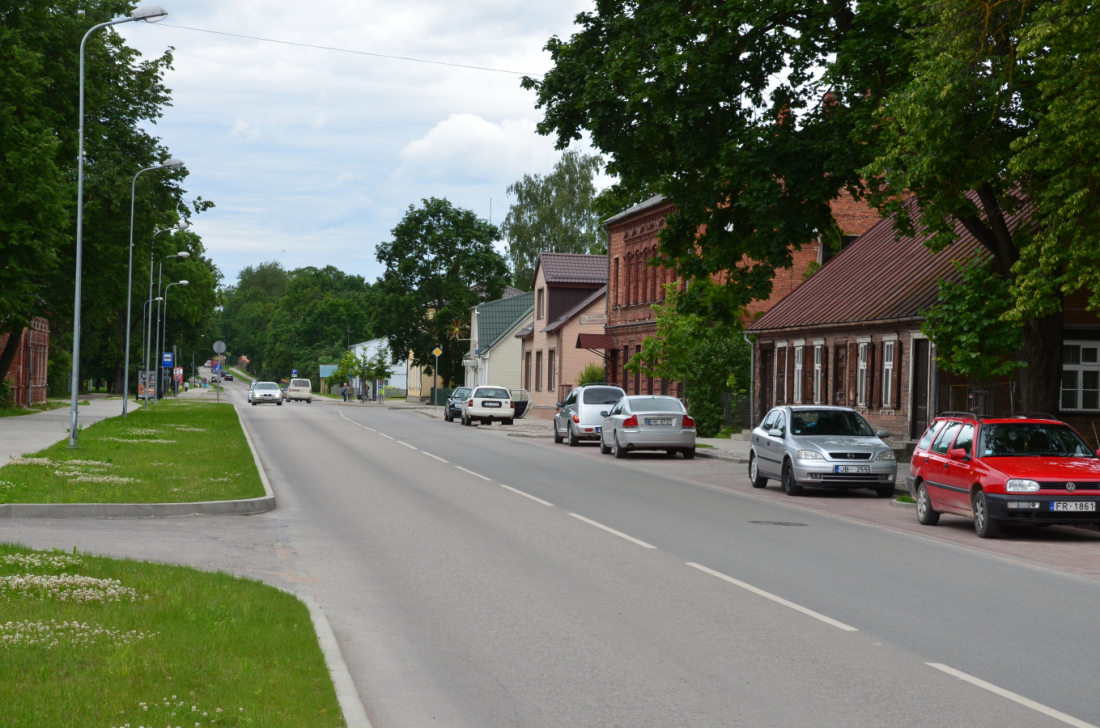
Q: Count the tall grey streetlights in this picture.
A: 6